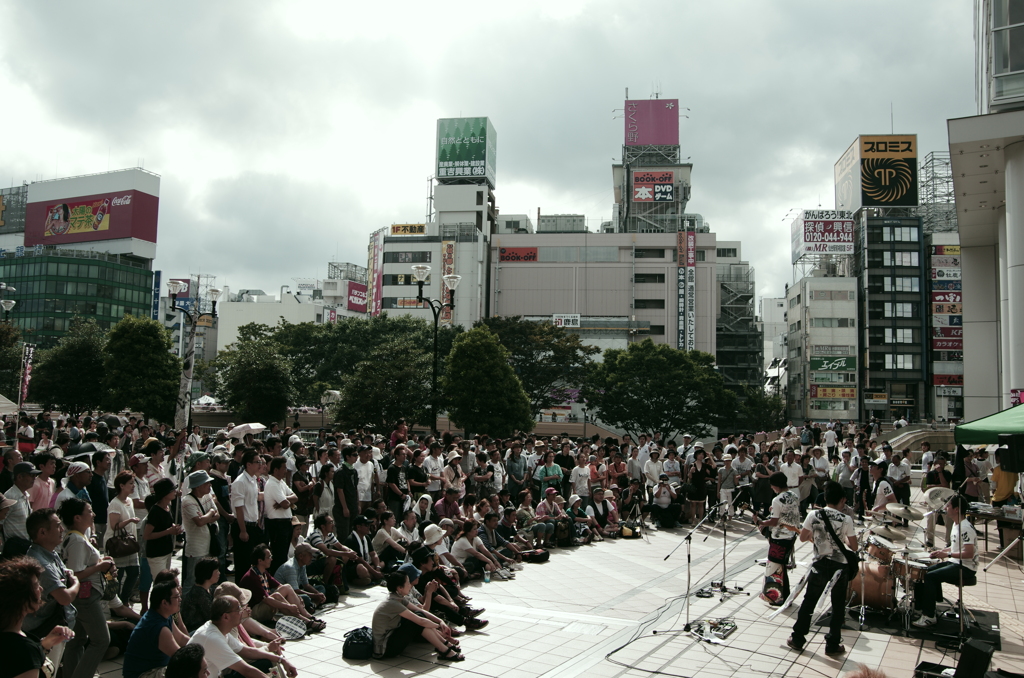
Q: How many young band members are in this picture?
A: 4